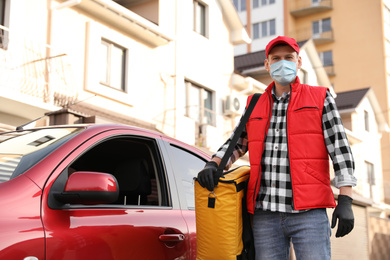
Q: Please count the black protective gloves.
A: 2